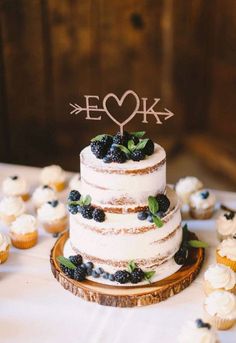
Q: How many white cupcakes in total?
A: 15